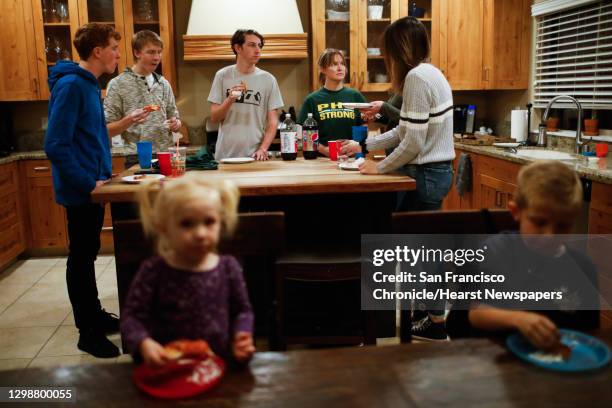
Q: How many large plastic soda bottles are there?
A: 2